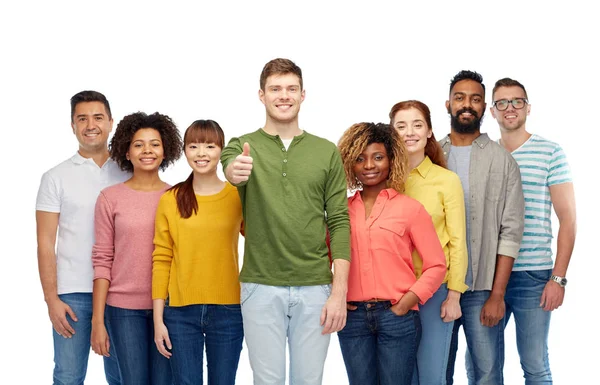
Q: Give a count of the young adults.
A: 8